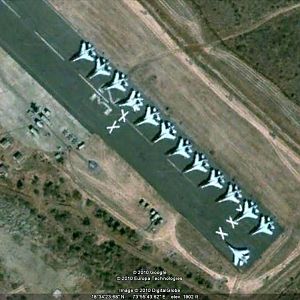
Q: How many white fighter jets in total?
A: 13